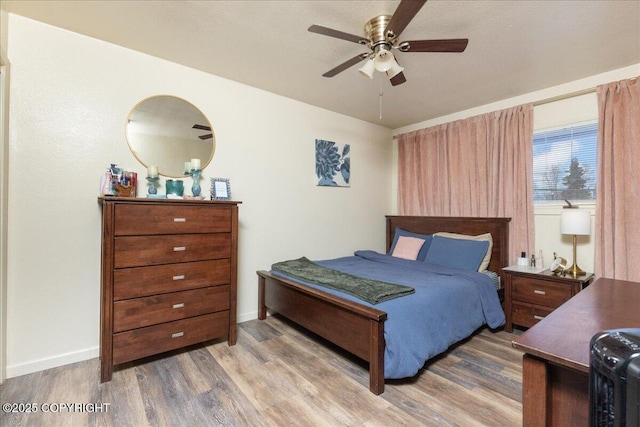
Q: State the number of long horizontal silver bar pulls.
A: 7